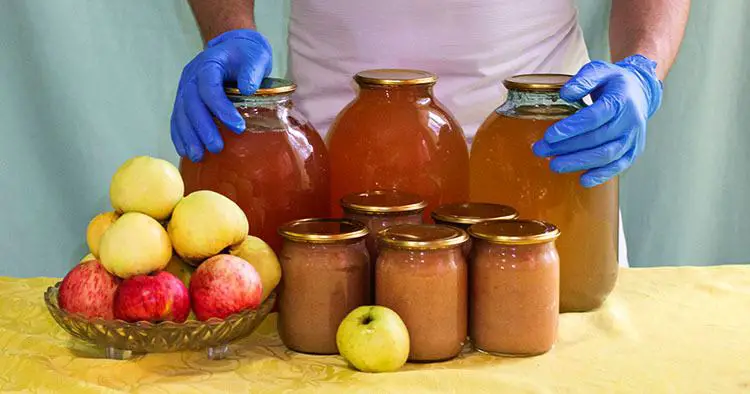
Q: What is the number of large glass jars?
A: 3